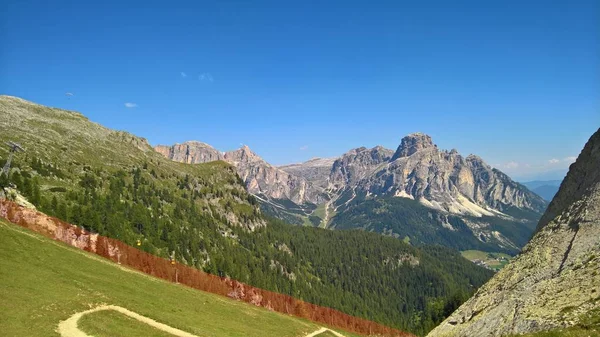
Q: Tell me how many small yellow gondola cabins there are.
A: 2